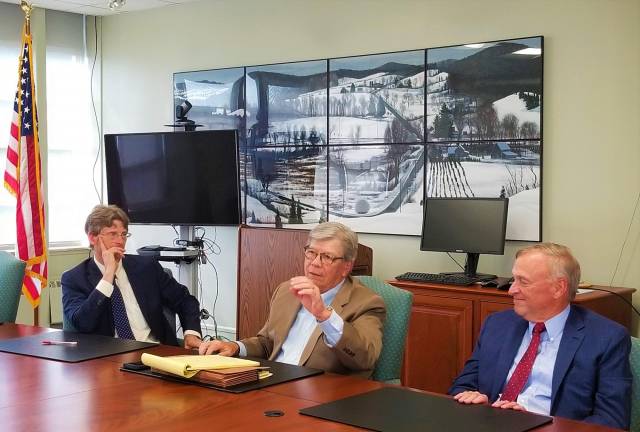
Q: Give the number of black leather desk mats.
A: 3